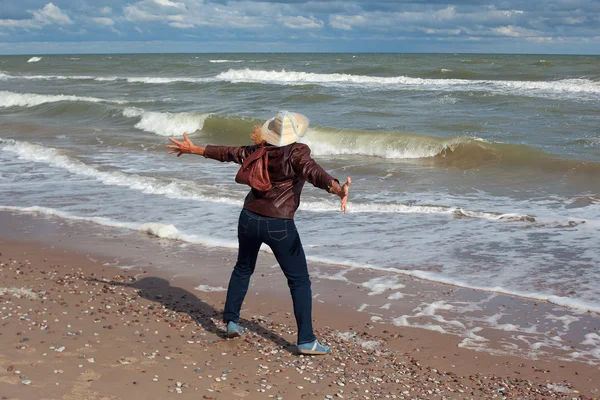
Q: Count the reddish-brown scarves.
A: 0